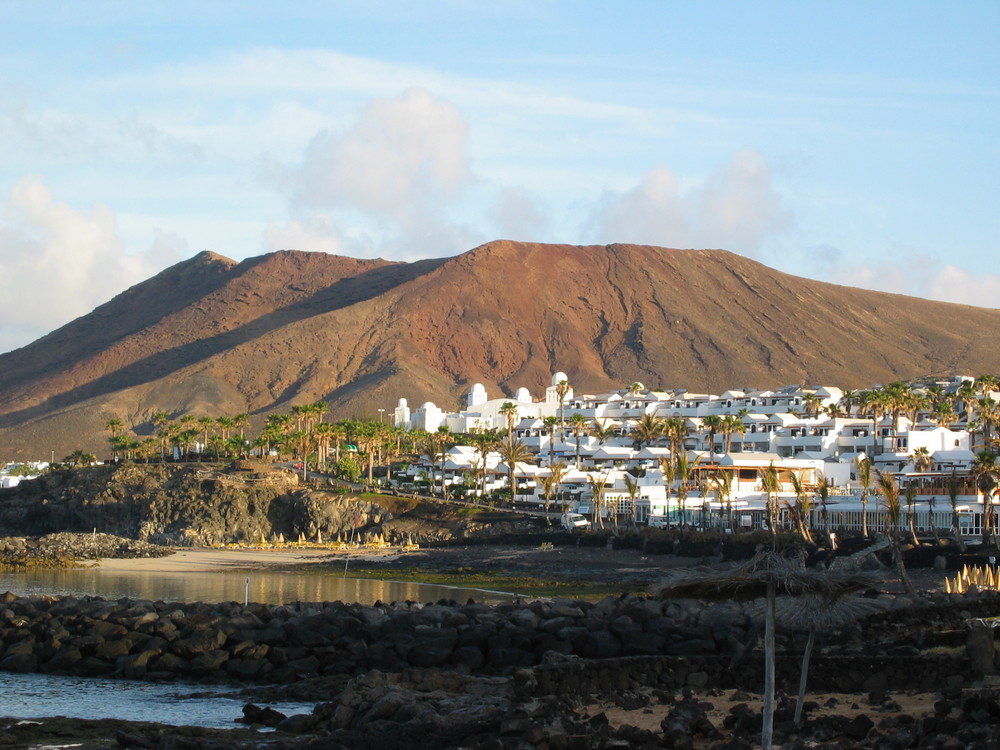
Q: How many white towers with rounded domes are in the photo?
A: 5